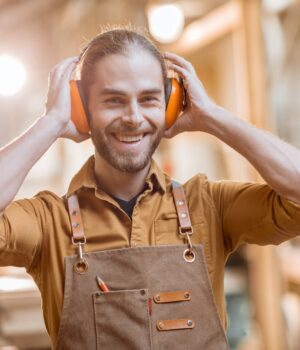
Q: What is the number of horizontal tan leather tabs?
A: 2